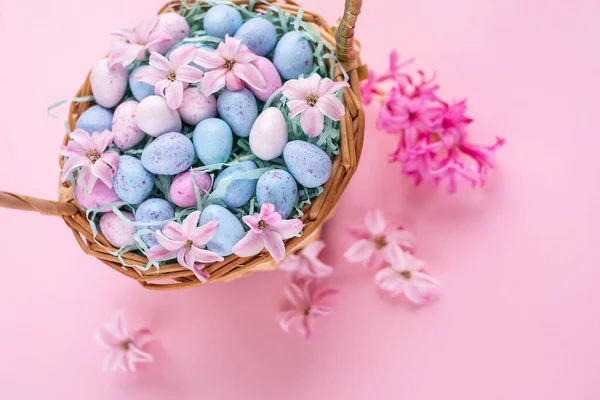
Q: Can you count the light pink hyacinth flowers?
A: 12